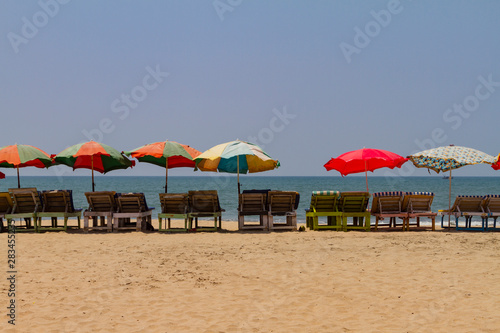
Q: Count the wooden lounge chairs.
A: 15